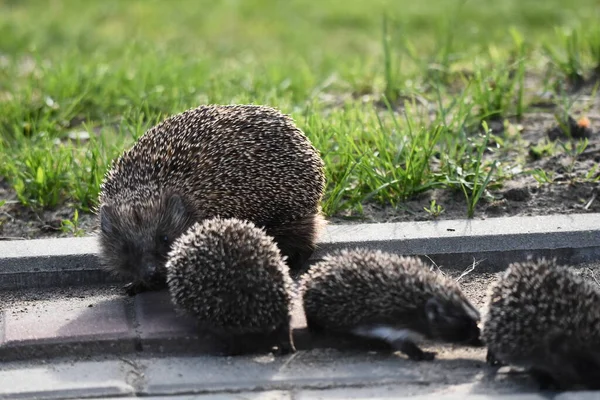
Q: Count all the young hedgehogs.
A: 3